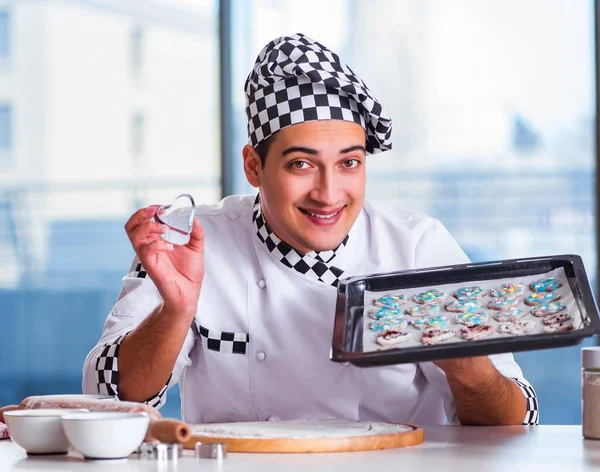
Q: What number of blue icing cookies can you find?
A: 15